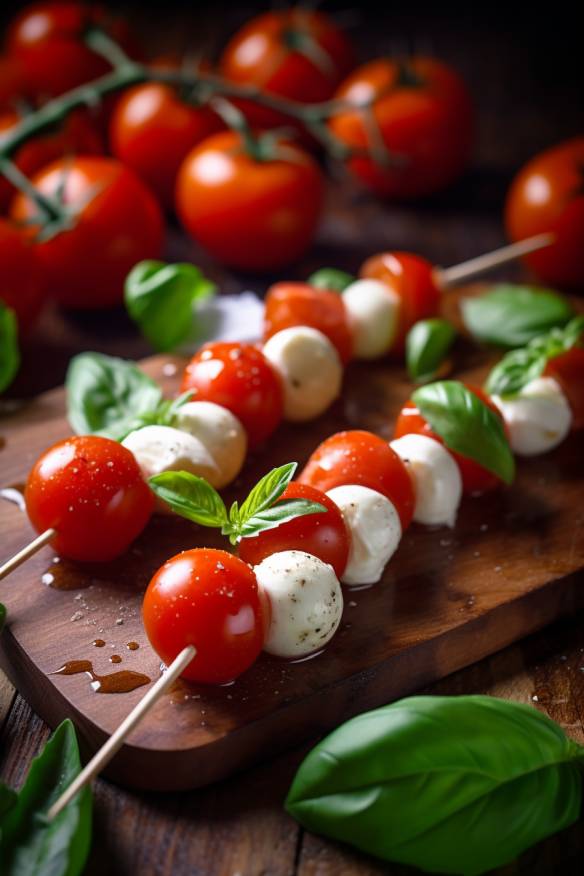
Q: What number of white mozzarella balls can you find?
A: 8